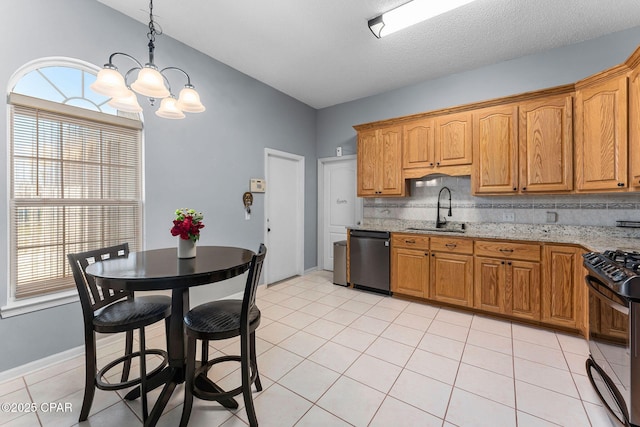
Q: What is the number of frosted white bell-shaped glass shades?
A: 5